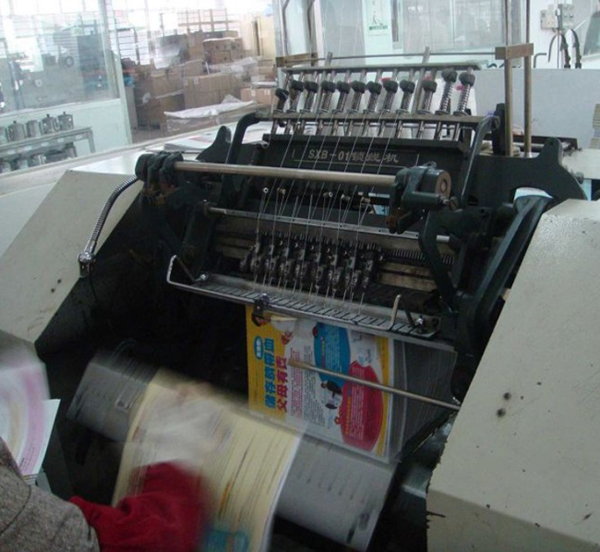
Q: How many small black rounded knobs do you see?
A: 12